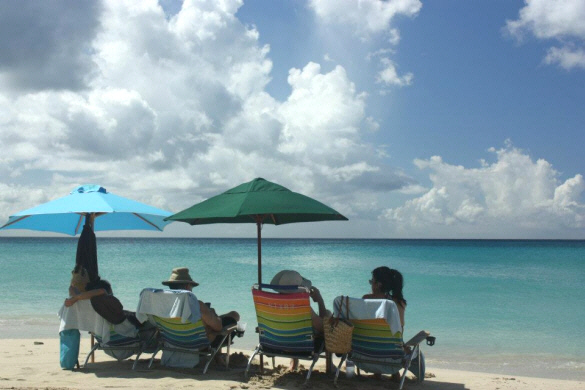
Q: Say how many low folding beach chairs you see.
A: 4